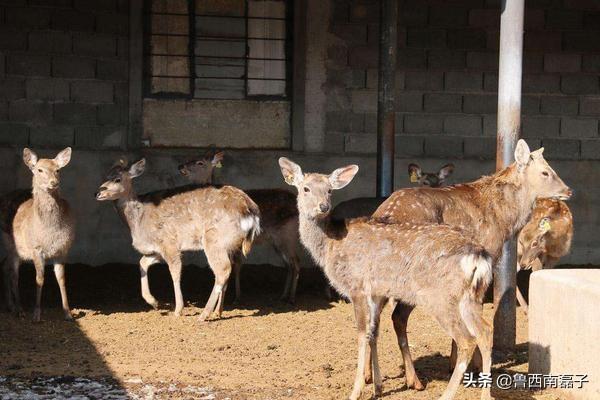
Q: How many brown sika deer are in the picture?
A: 7